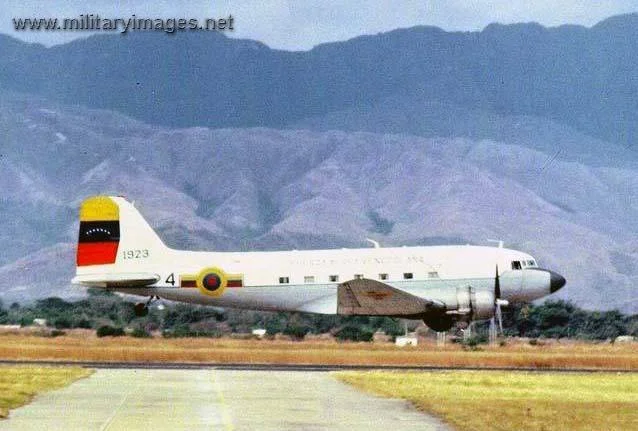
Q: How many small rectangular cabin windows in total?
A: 7